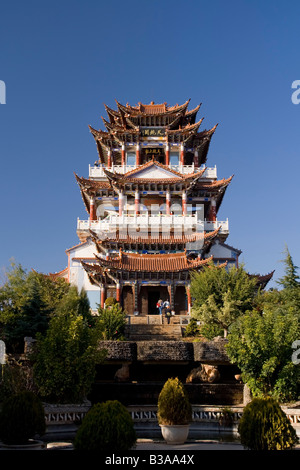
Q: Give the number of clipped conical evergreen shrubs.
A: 4